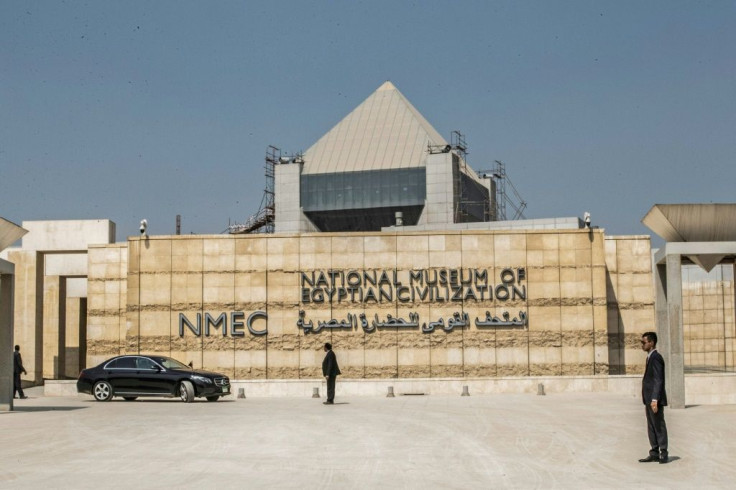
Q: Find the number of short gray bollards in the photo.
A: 5